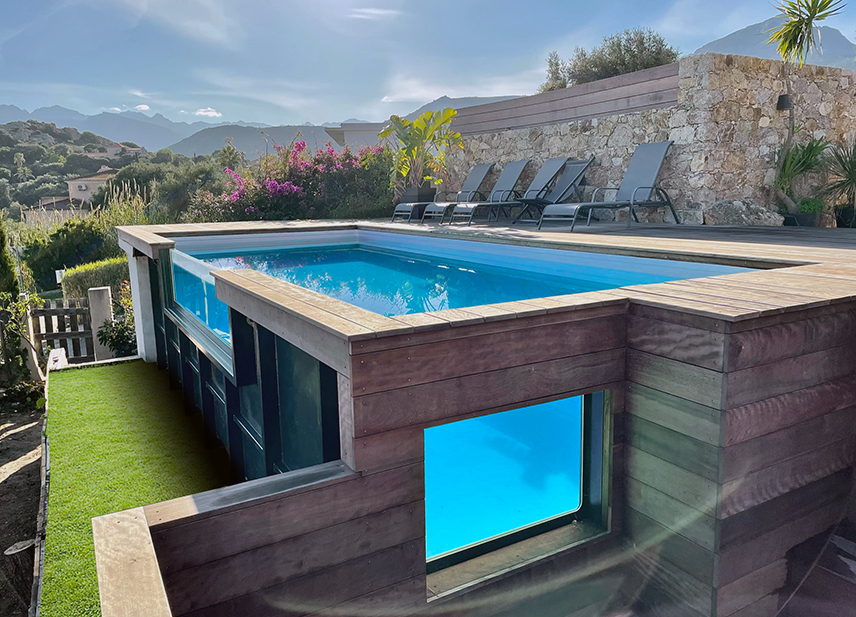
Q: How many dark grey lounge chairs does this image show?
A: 5